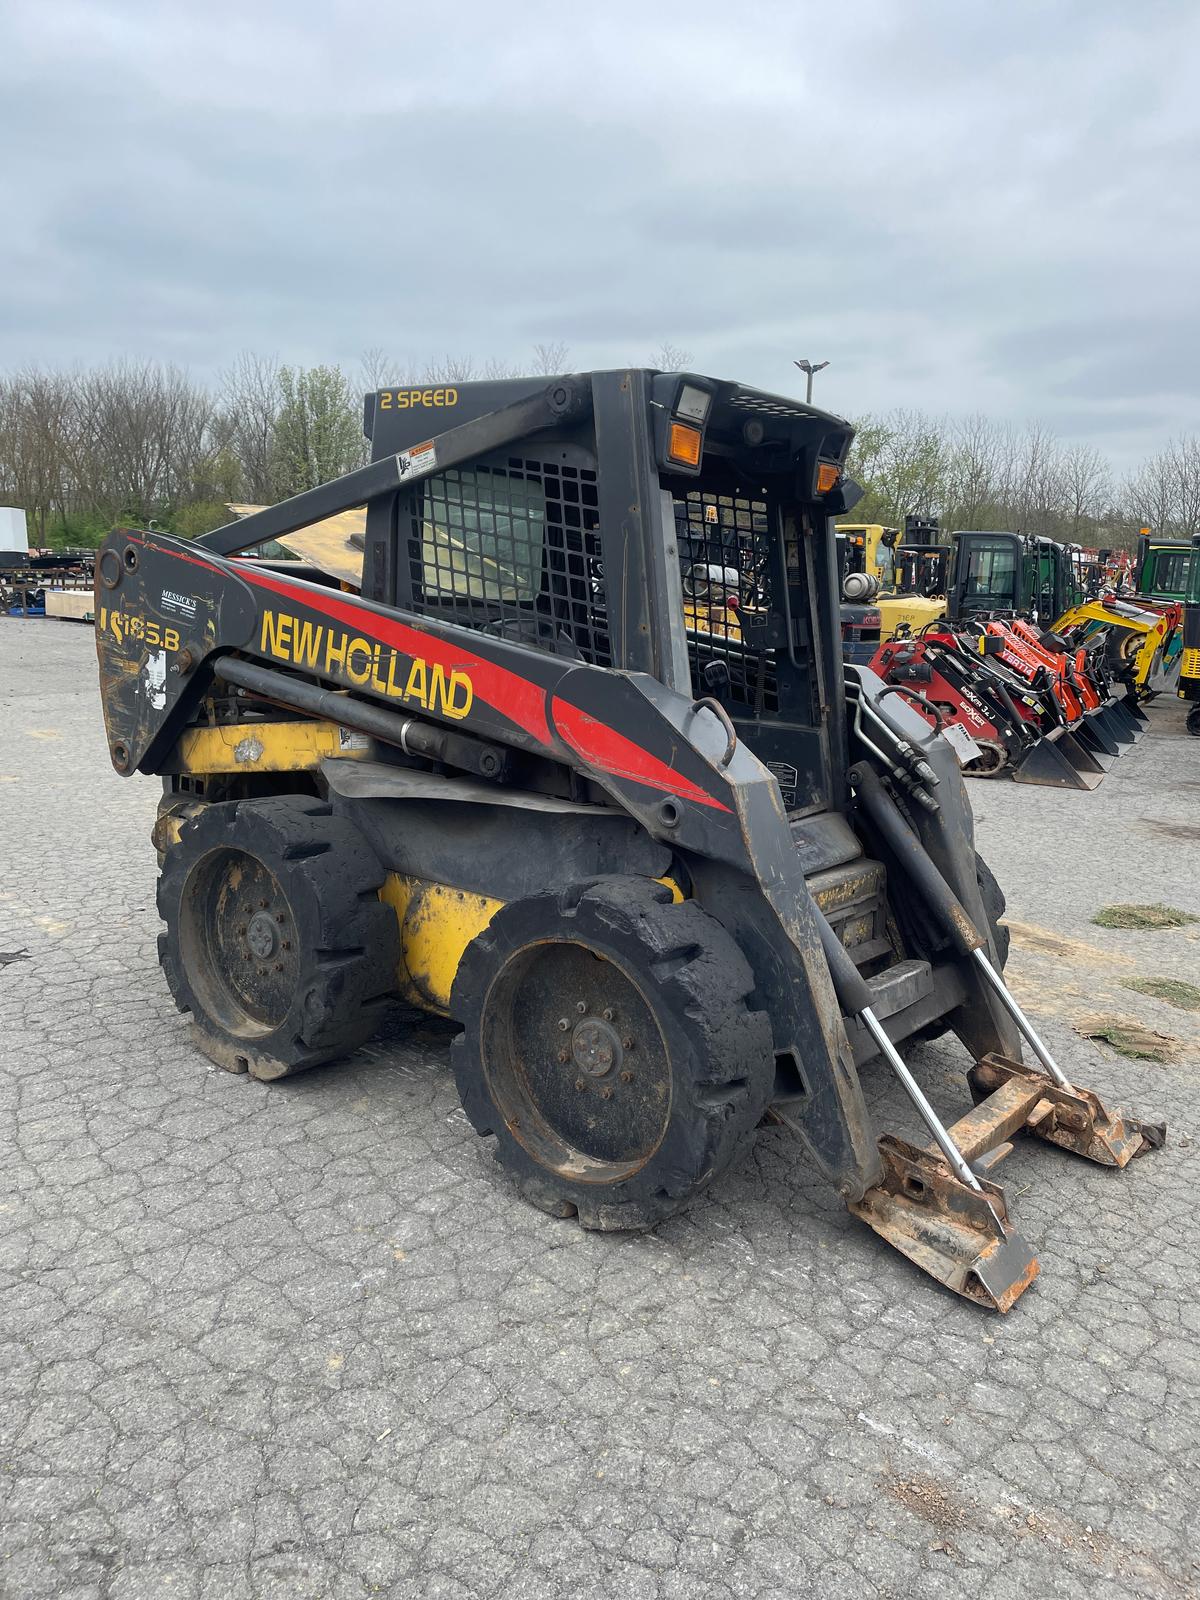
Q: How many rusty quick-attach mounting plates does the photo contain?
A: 2